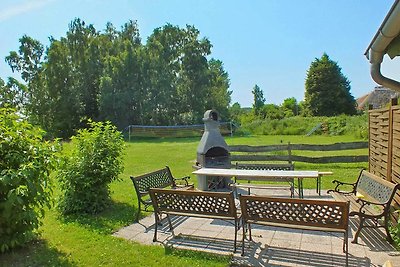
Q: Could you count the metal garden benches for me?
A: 5